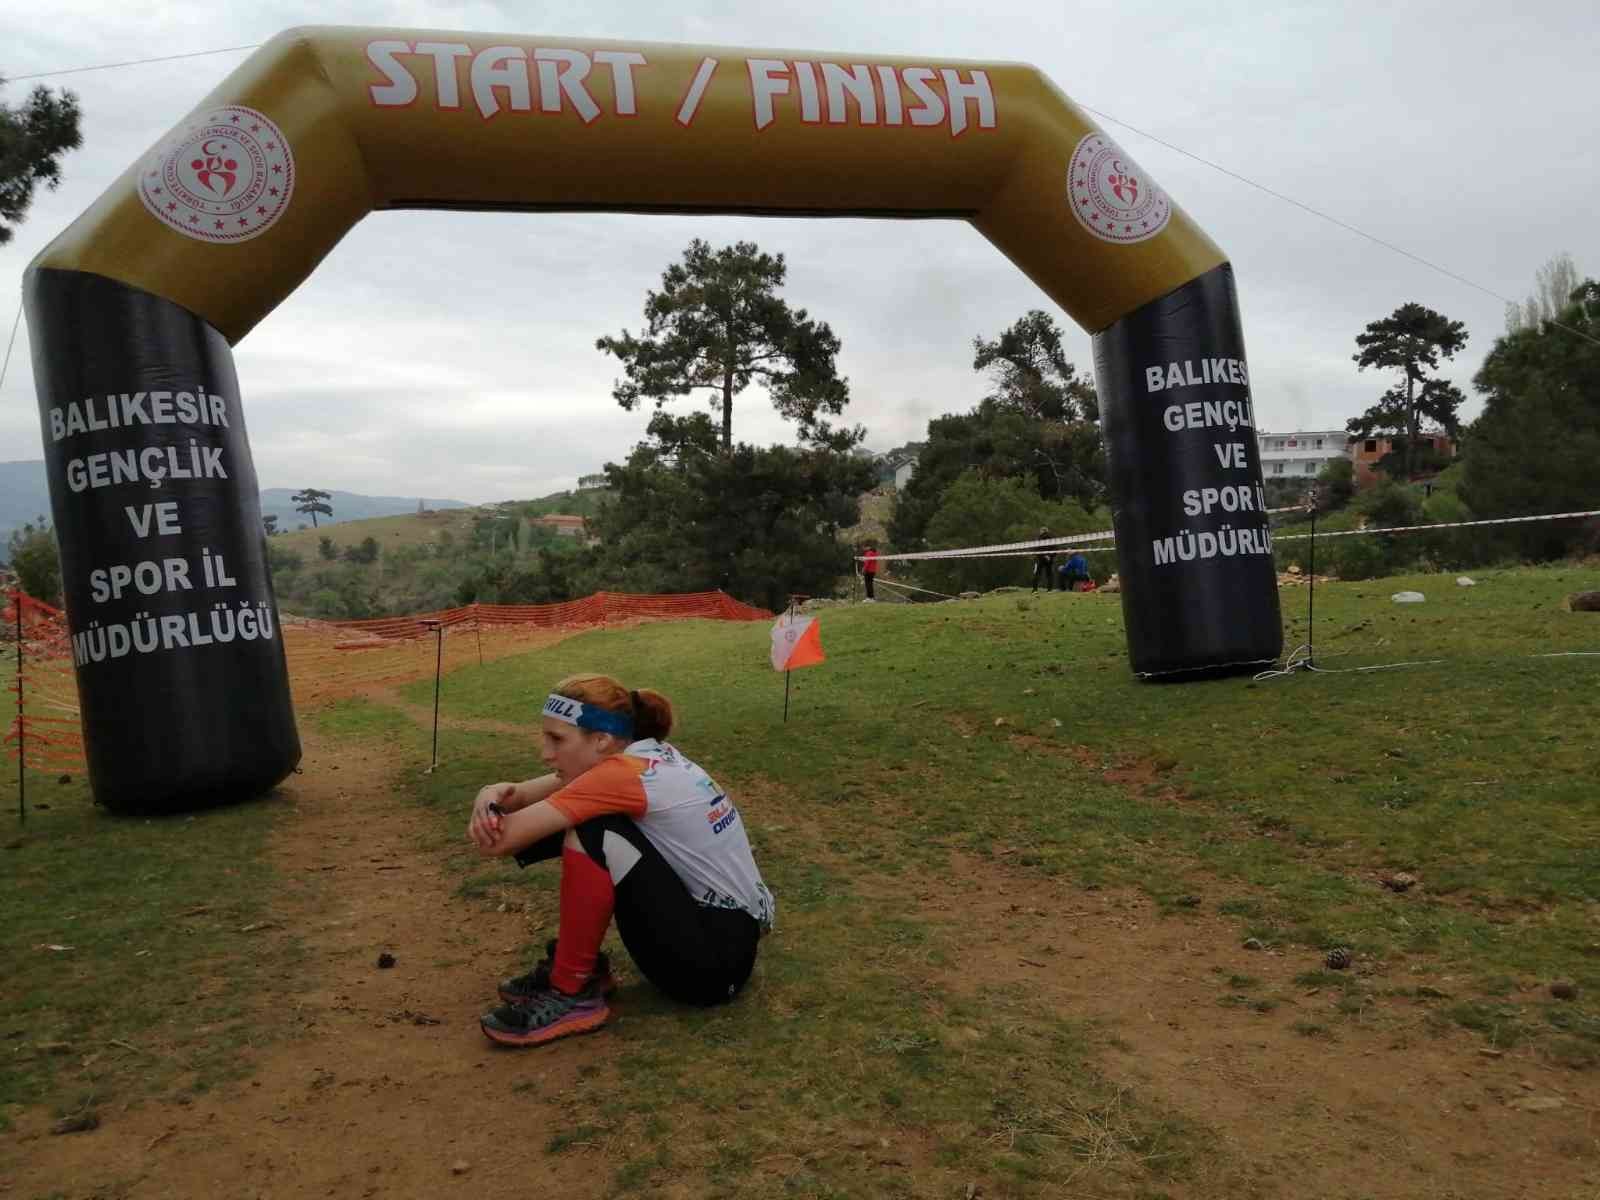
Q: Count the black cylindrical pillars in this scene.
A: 2